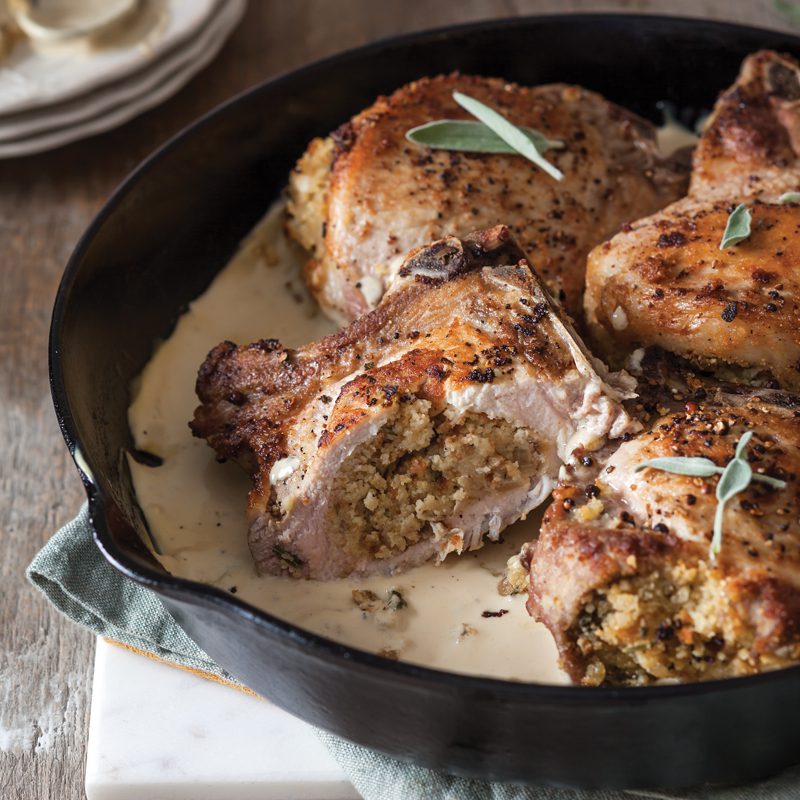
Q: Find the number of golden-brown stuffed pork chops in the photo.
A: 4